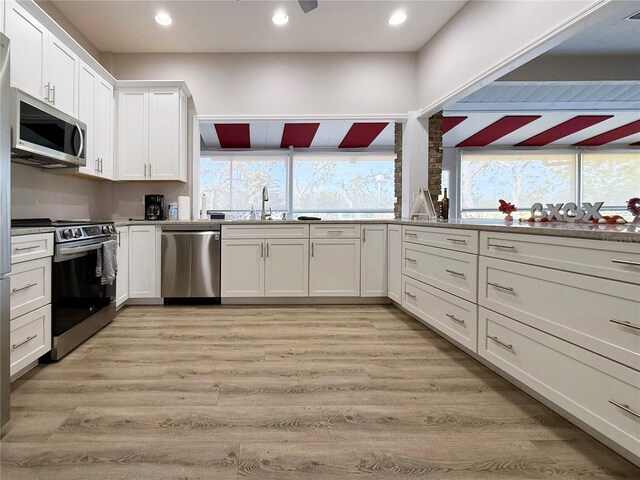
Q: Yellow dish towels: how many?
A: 0